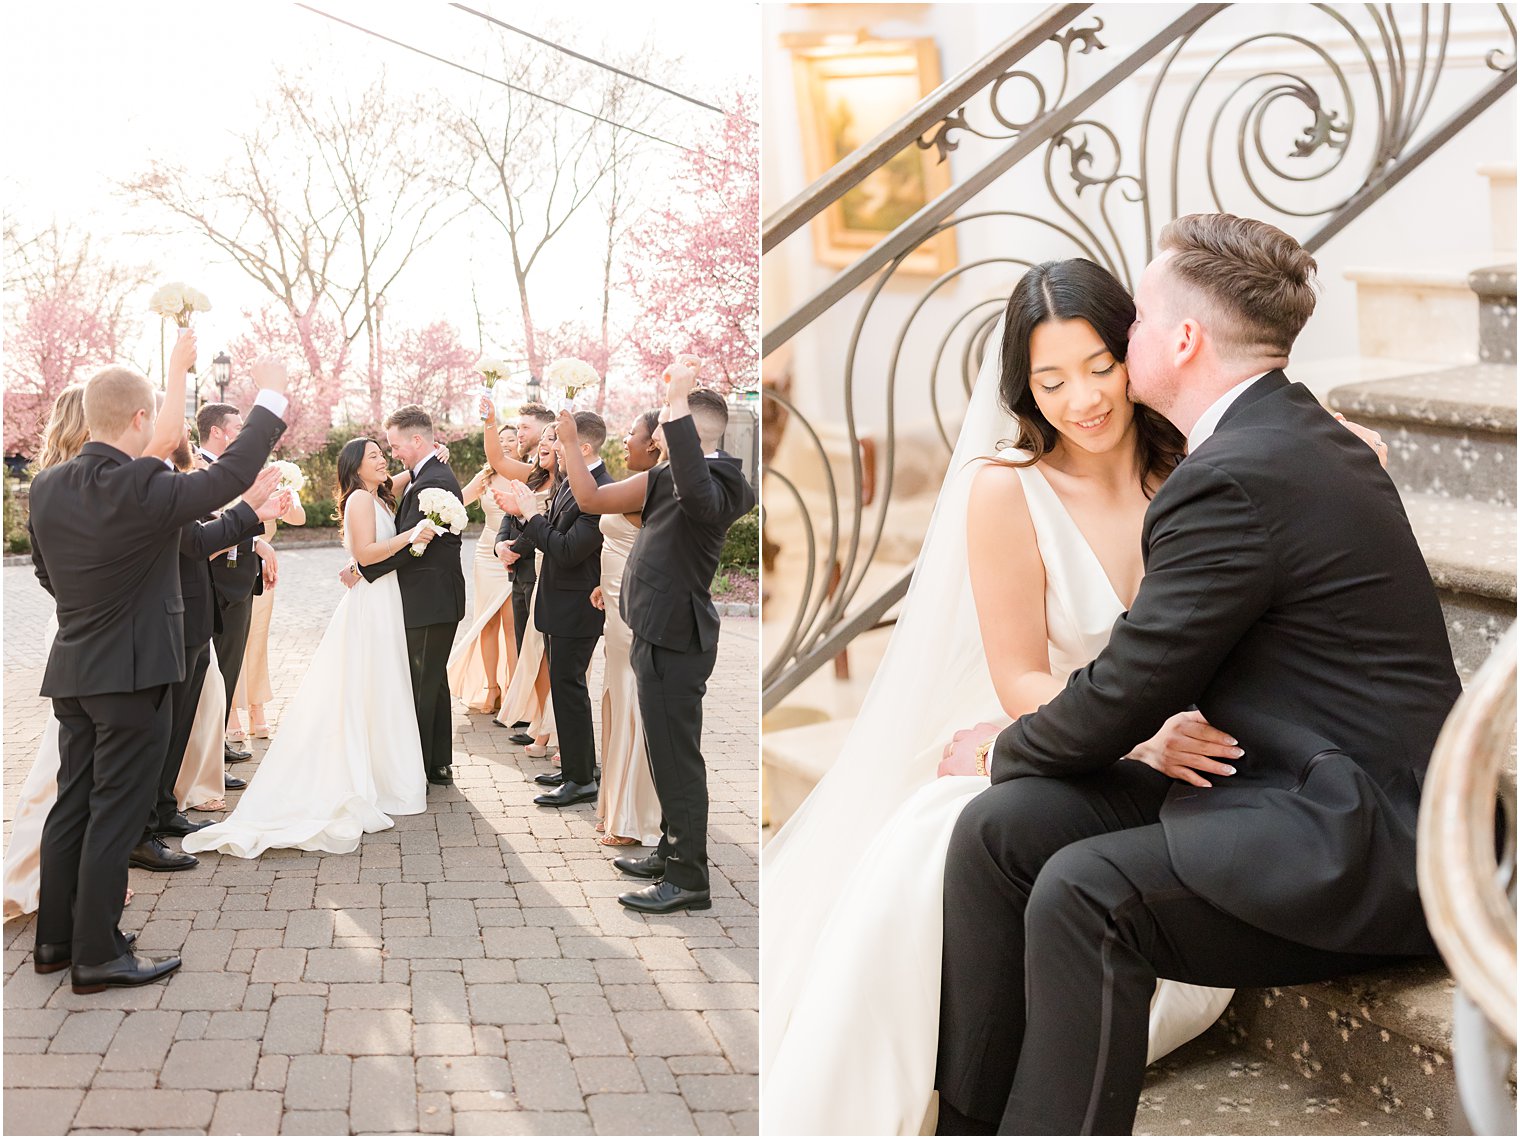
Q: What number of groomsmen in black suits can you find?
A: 6